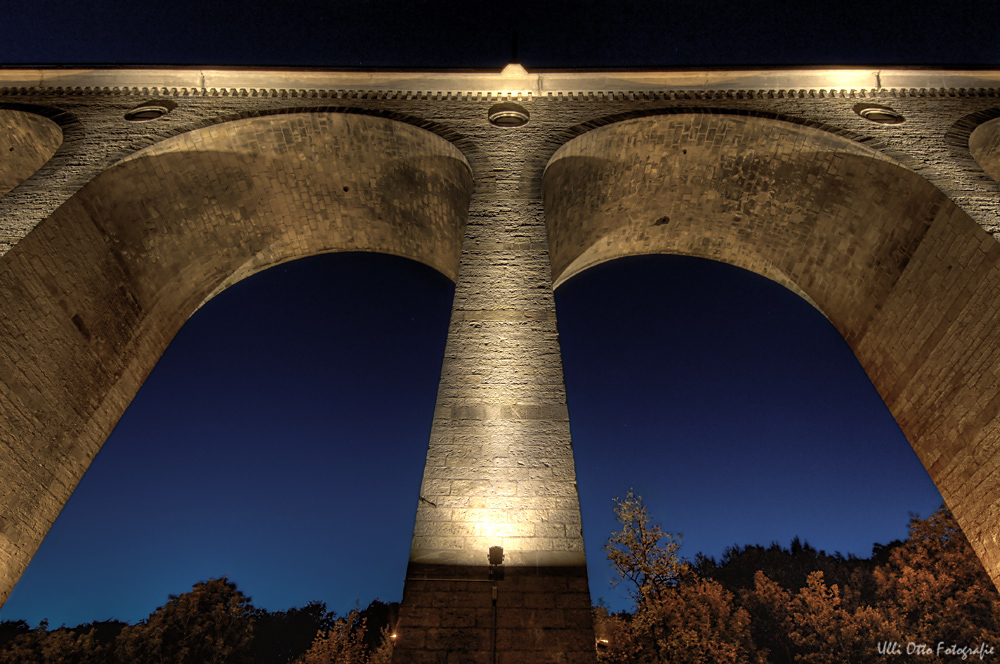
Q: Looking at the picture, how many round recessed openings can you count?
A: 3